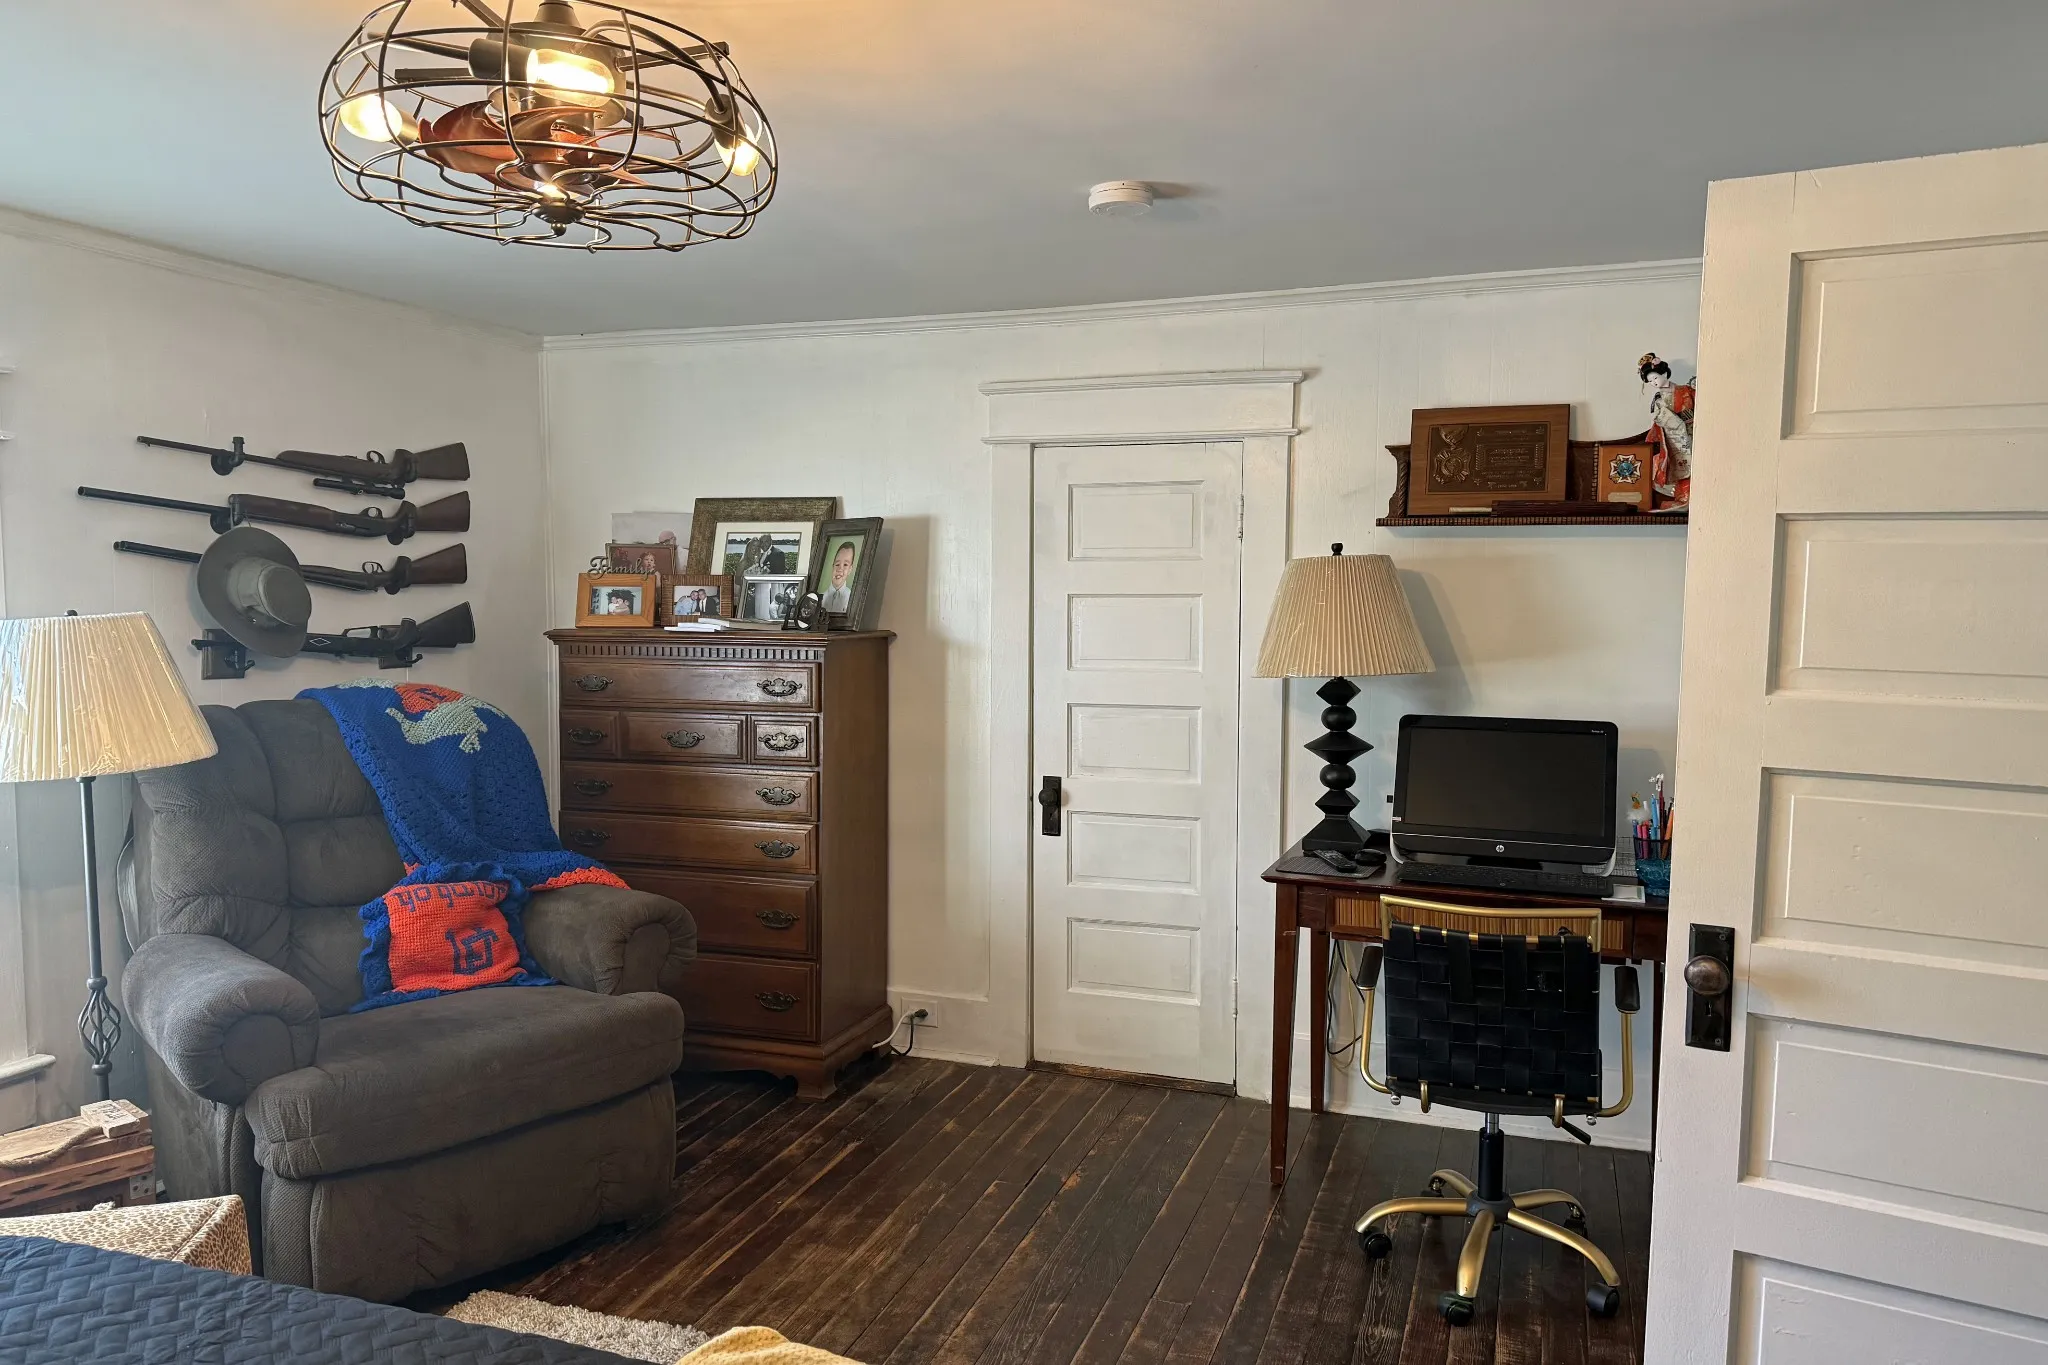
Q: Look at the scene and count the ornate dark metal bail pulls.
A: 11